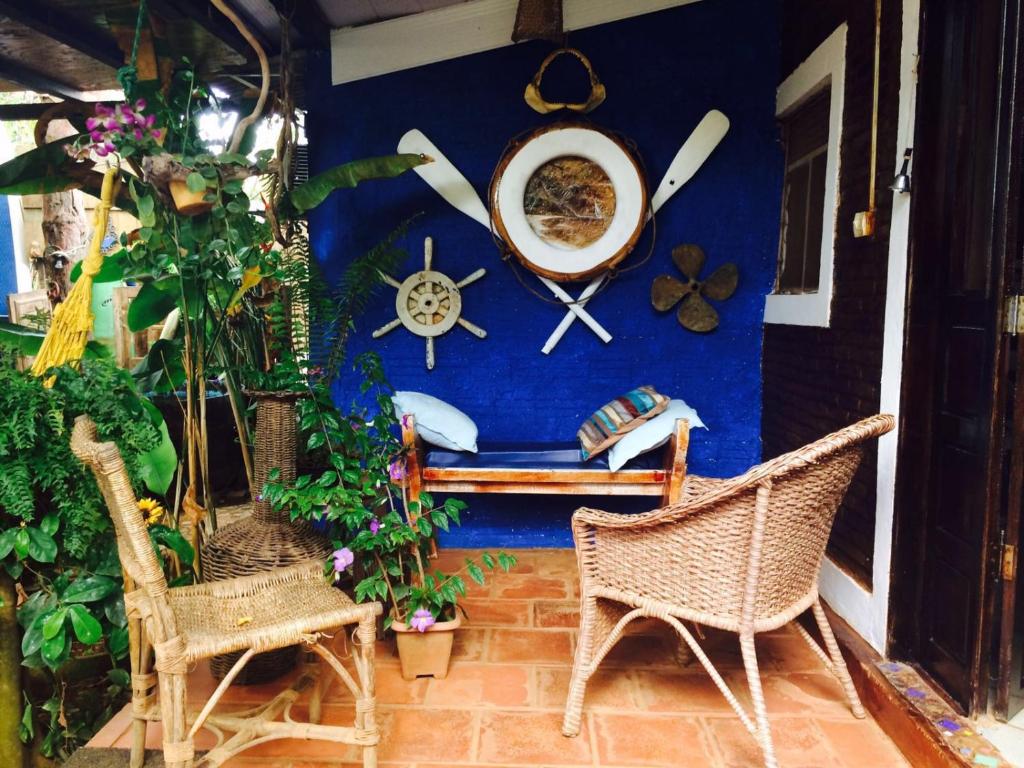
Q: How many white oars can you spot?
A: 2